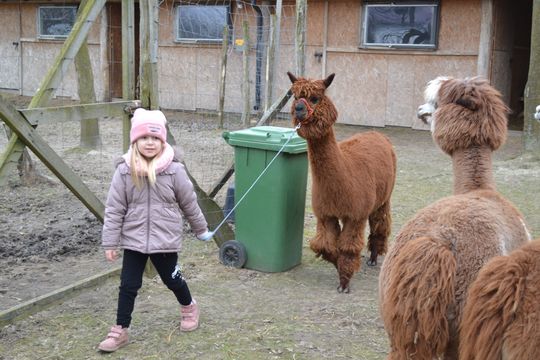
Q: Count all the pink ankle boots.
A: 2